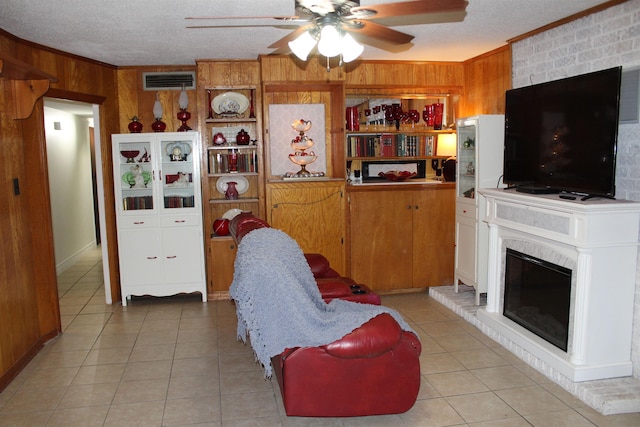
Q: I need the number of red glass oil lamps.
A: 3